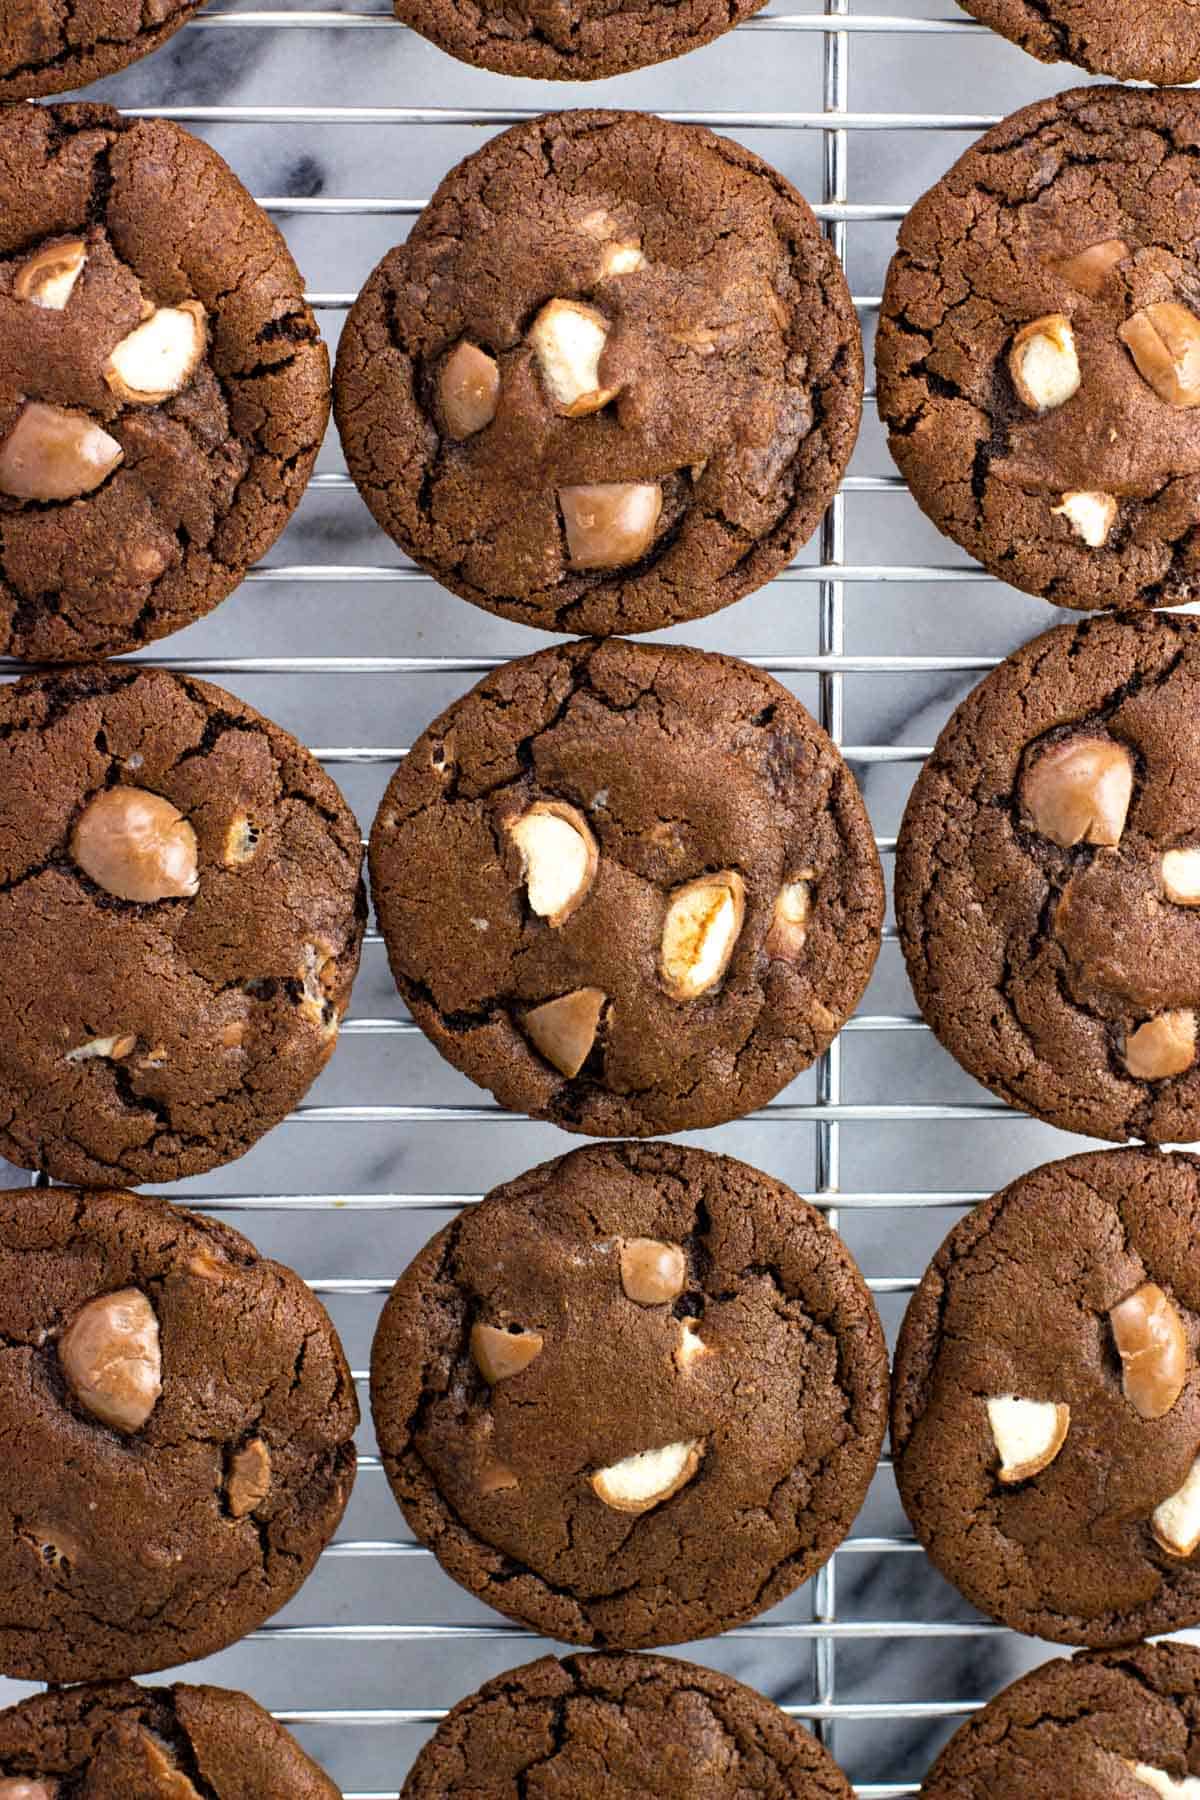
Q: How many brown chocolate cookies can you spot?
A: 15